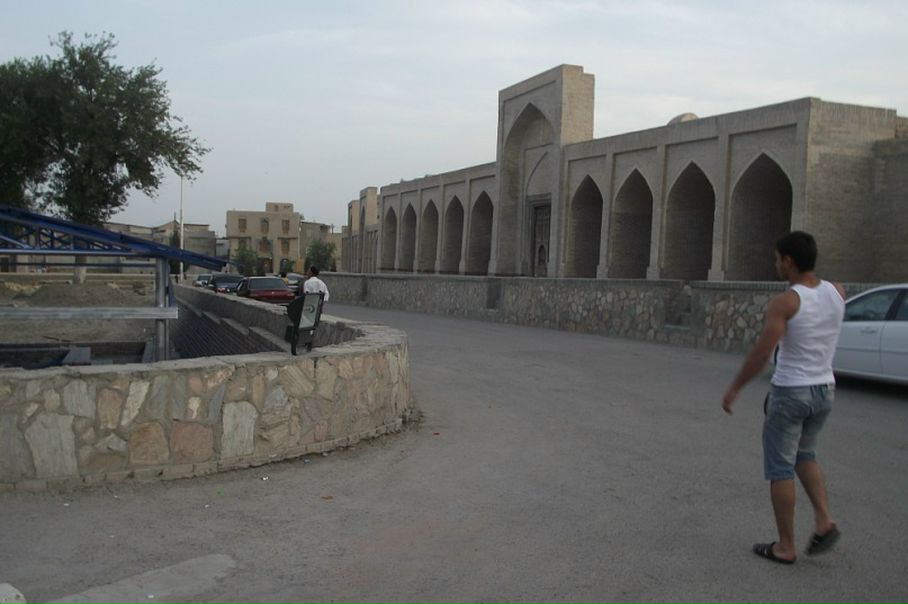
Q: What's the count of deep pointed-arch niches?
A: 9